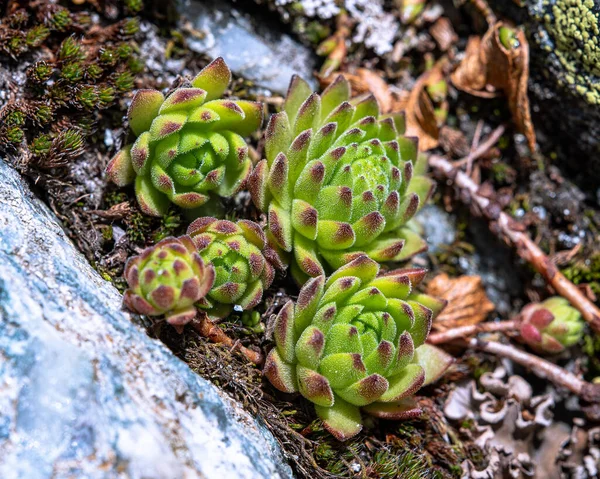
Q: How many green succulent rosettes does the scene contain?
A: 6